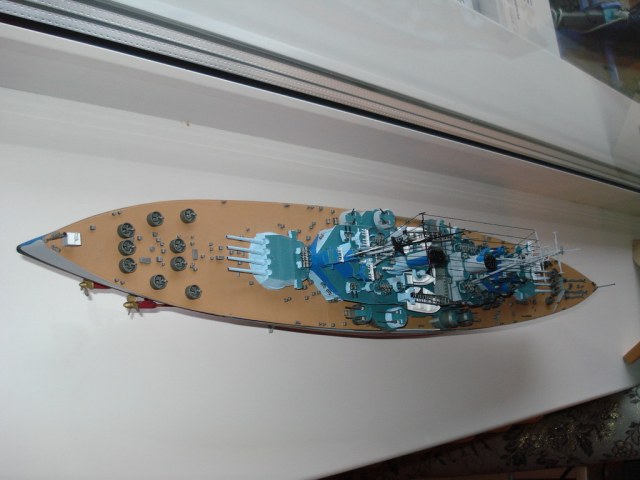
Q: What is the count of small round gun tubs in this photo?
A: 9